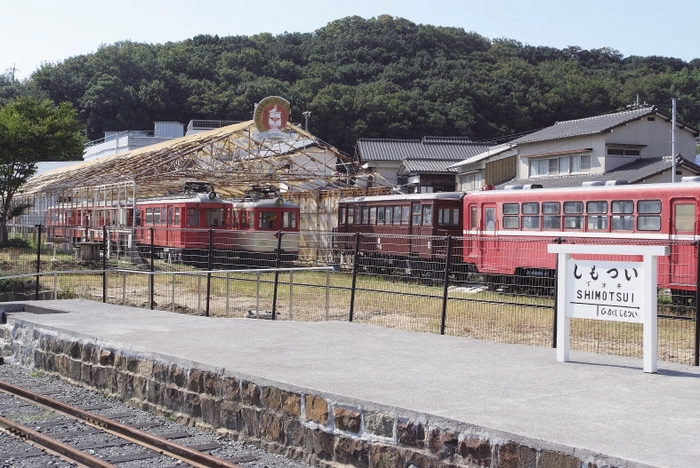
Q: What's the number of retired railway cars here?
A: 5